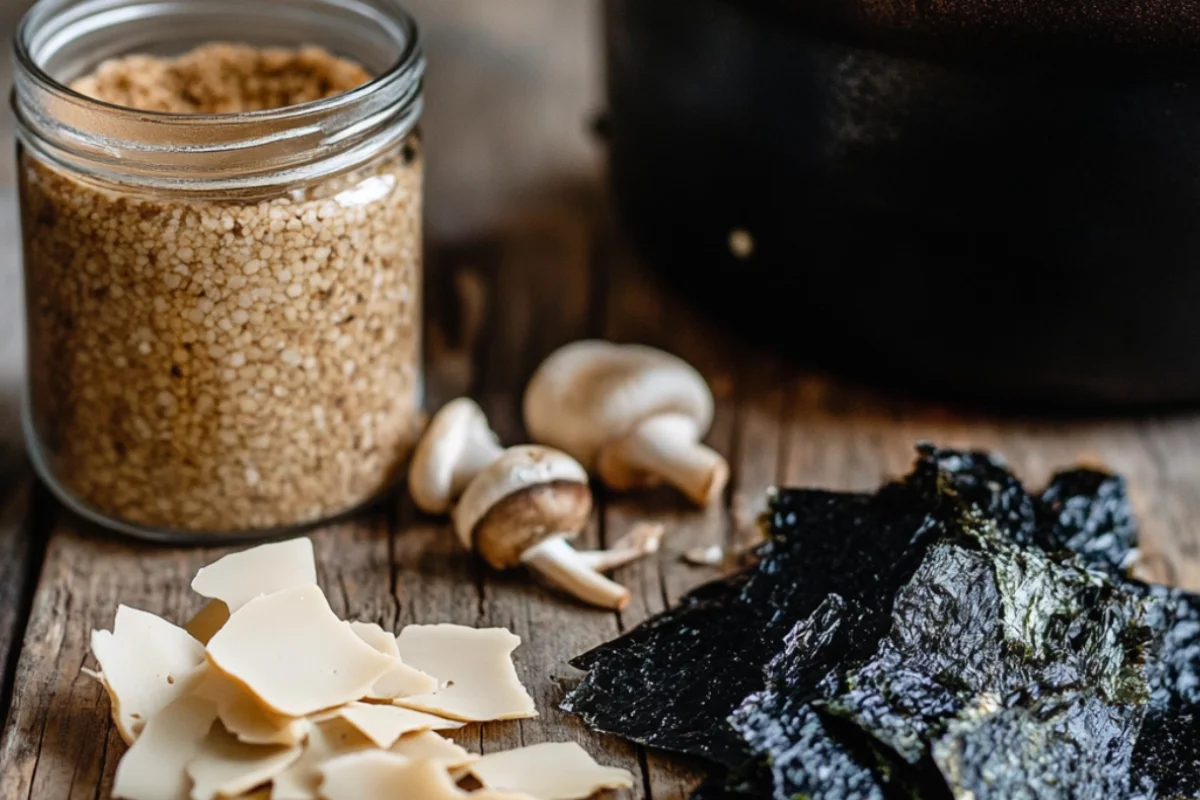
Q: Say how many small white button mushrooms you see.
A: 3